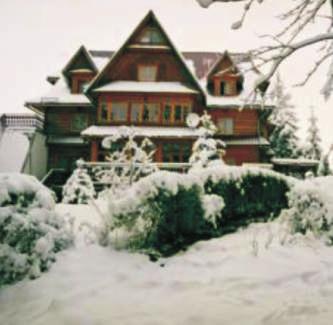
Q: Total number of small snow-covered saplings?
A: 3